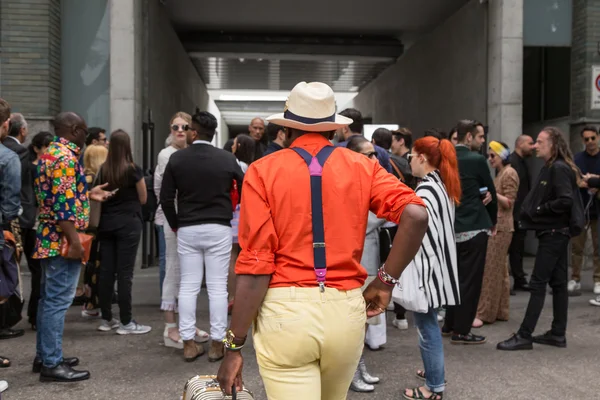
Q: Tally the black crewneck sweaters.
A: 1